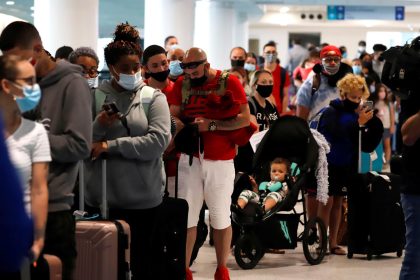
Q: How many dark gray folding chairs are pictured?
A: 0